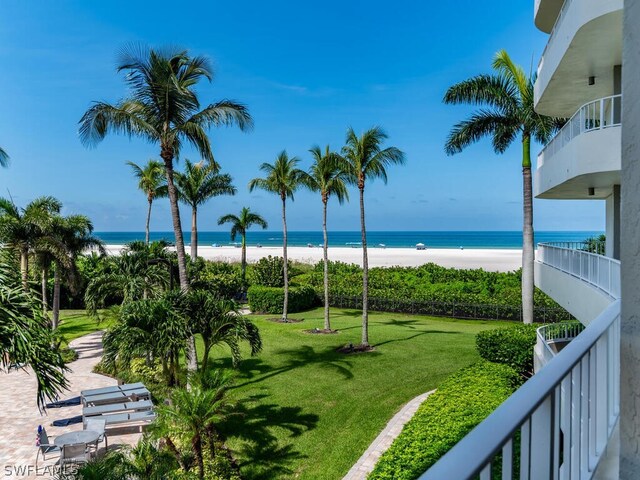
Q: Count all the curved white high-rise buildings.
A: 1